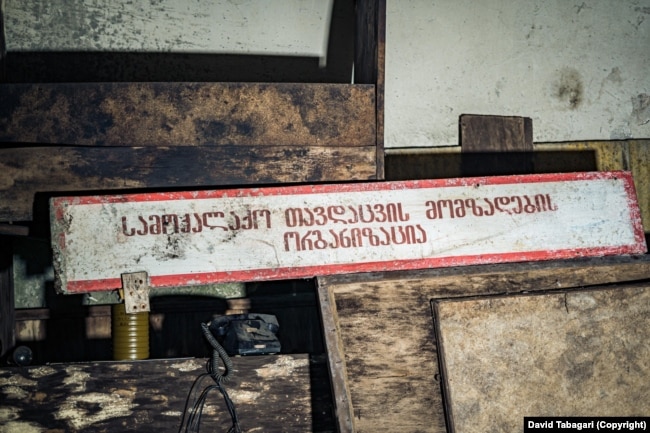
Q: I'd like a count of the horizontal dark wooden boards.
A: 3